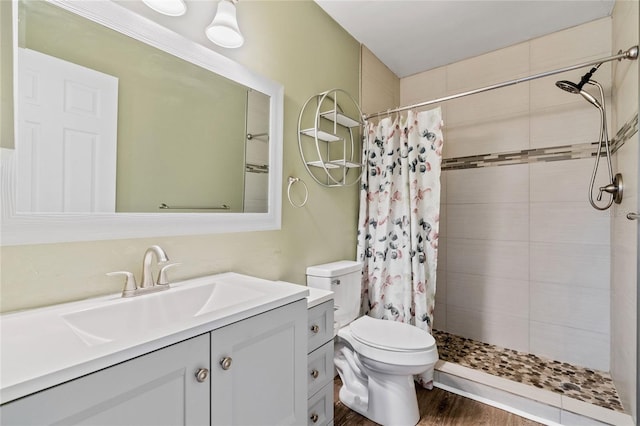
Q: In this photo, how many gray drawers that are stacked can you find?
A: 3